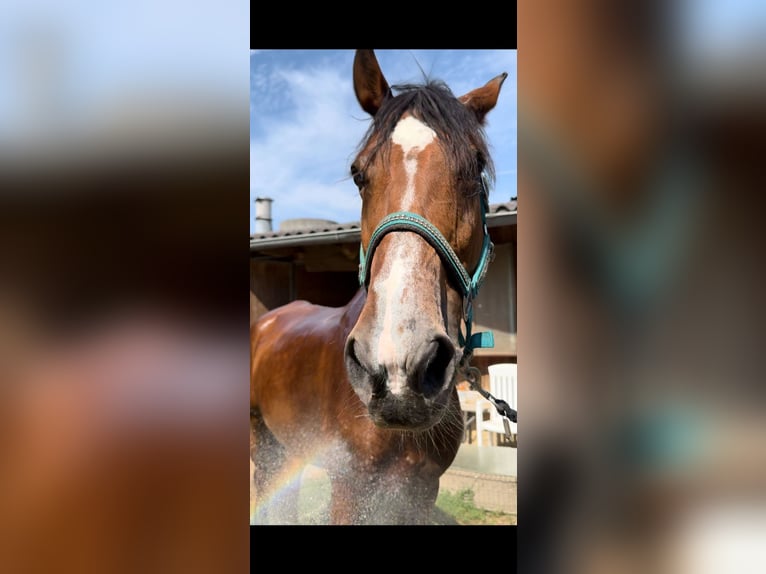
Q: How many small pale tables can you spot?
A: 1